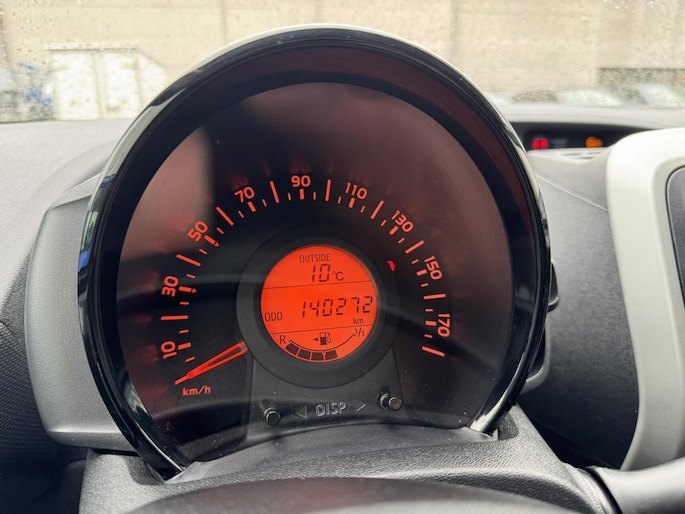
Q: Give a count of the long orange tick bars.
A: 9